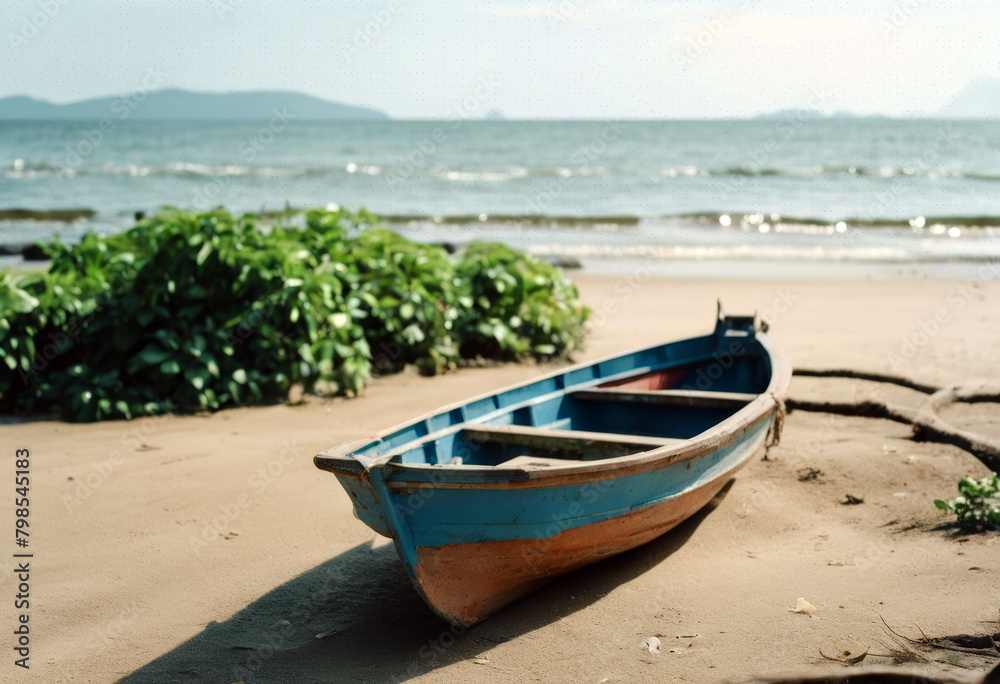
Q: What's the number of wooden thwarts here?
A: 2